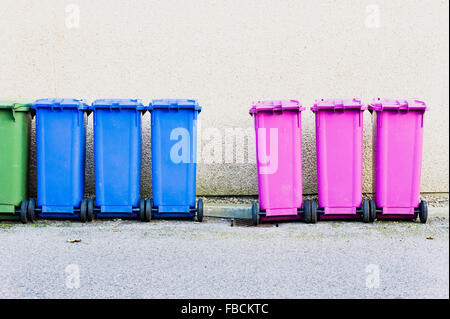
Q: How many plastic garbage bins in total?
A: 7